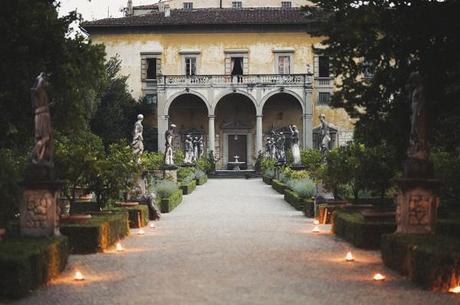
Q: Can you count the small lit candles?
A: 9